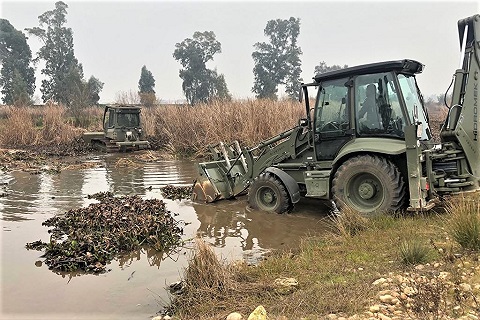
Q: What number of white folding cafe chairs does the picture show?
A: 0